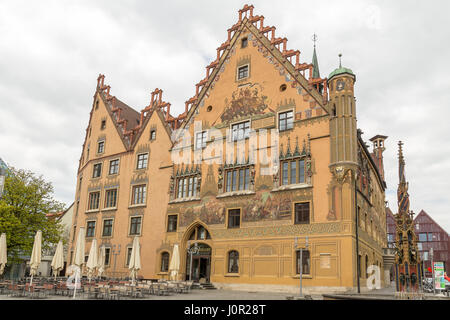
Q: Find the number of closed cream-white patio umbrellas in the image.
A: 8